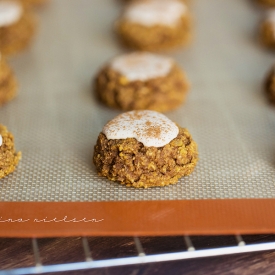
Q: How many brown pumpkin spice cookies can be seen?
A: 11